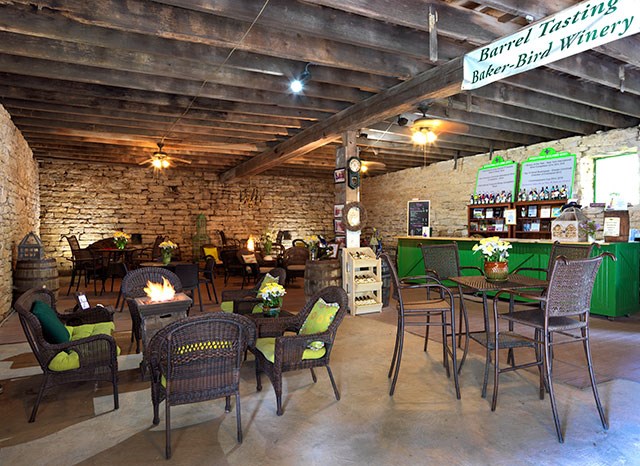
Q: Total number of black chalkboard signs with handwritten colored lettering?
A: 1